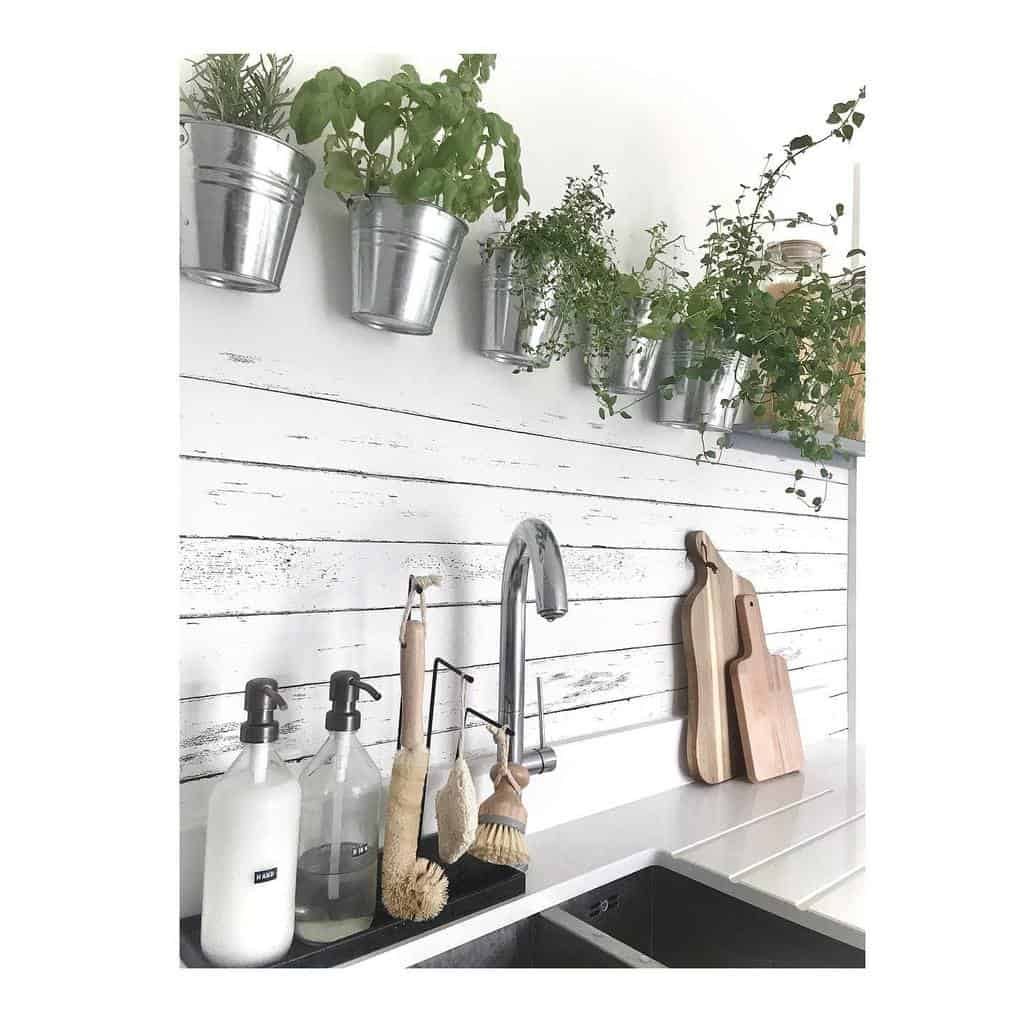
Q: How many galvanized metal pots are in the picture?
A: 5